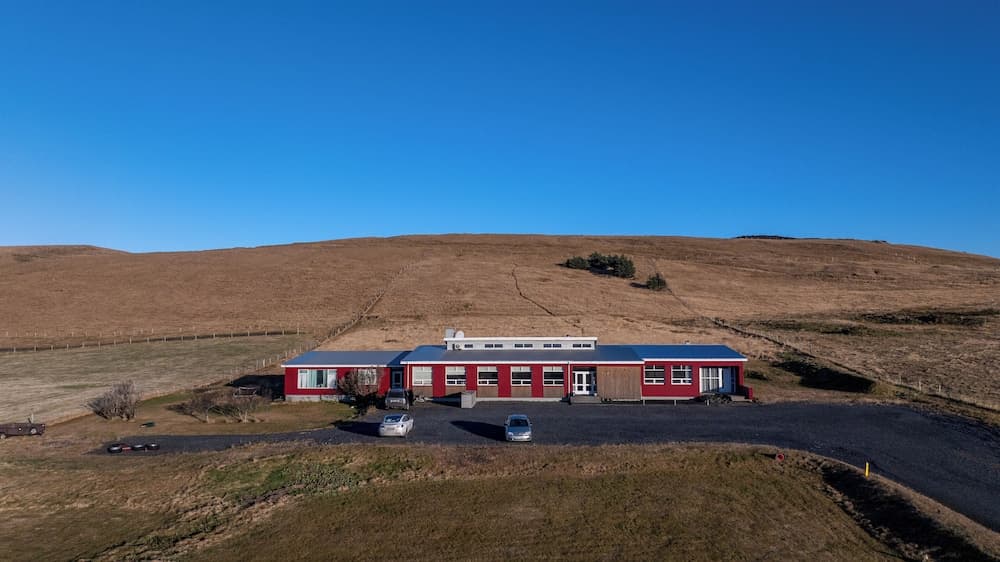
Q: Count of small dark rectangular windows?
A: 9